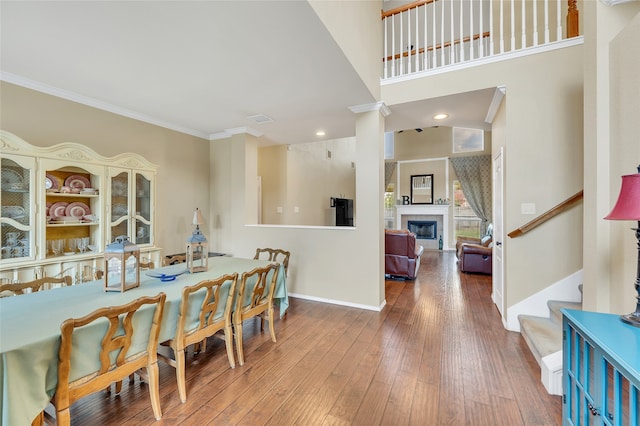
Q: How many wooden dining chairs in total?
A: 7